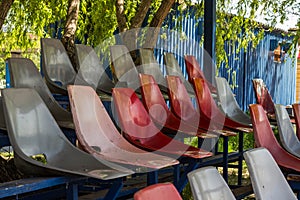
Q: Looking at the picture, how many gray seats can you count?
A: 11